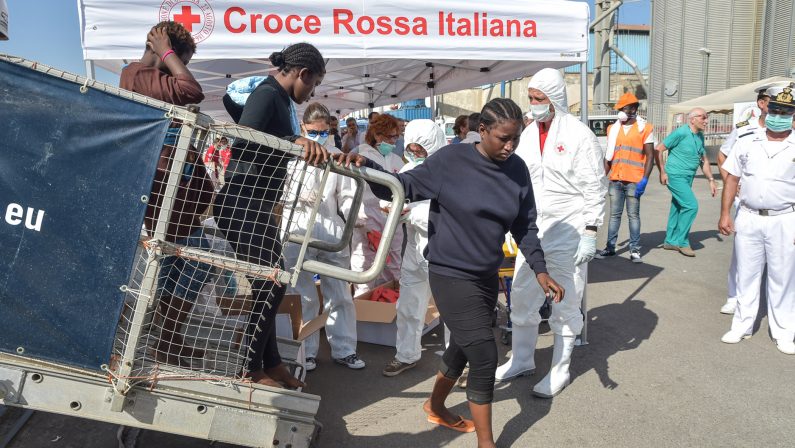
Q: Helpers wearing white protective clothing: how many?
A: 4